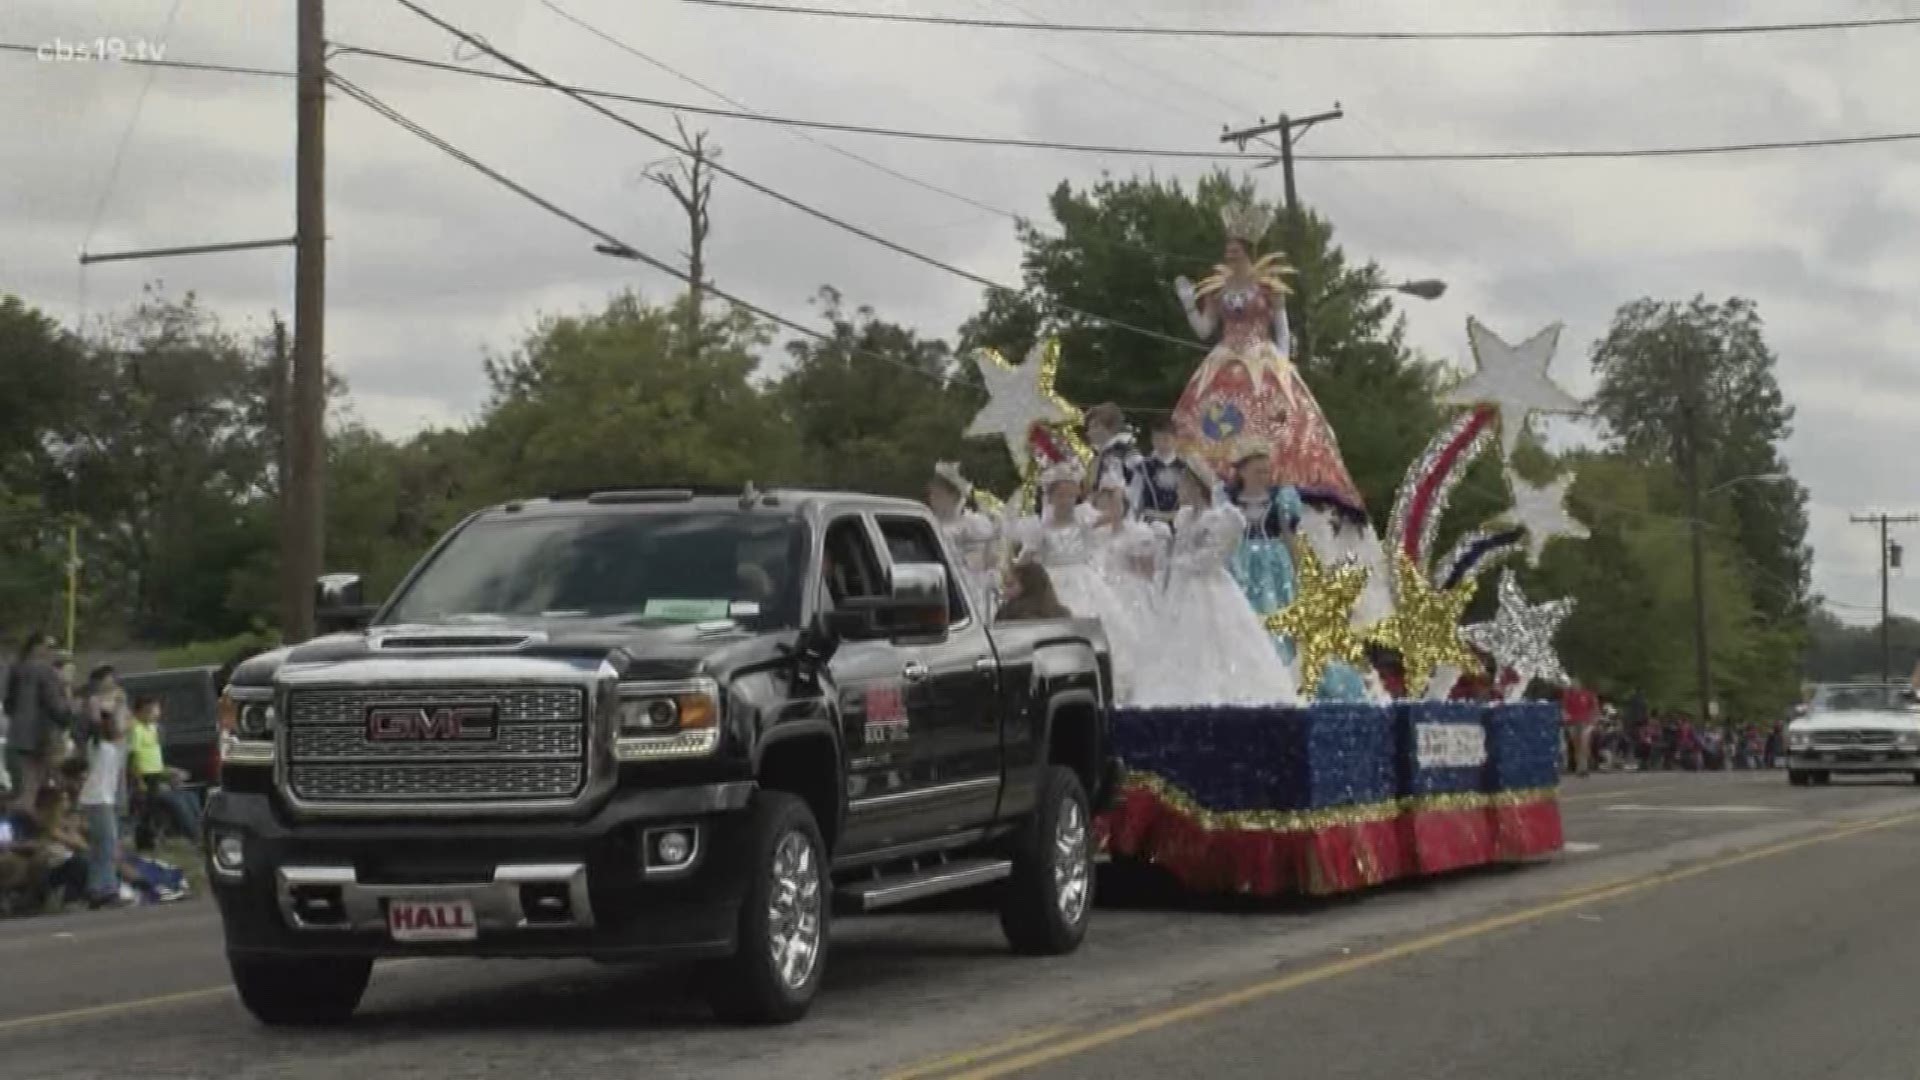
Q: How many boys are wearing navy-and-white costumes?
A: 2